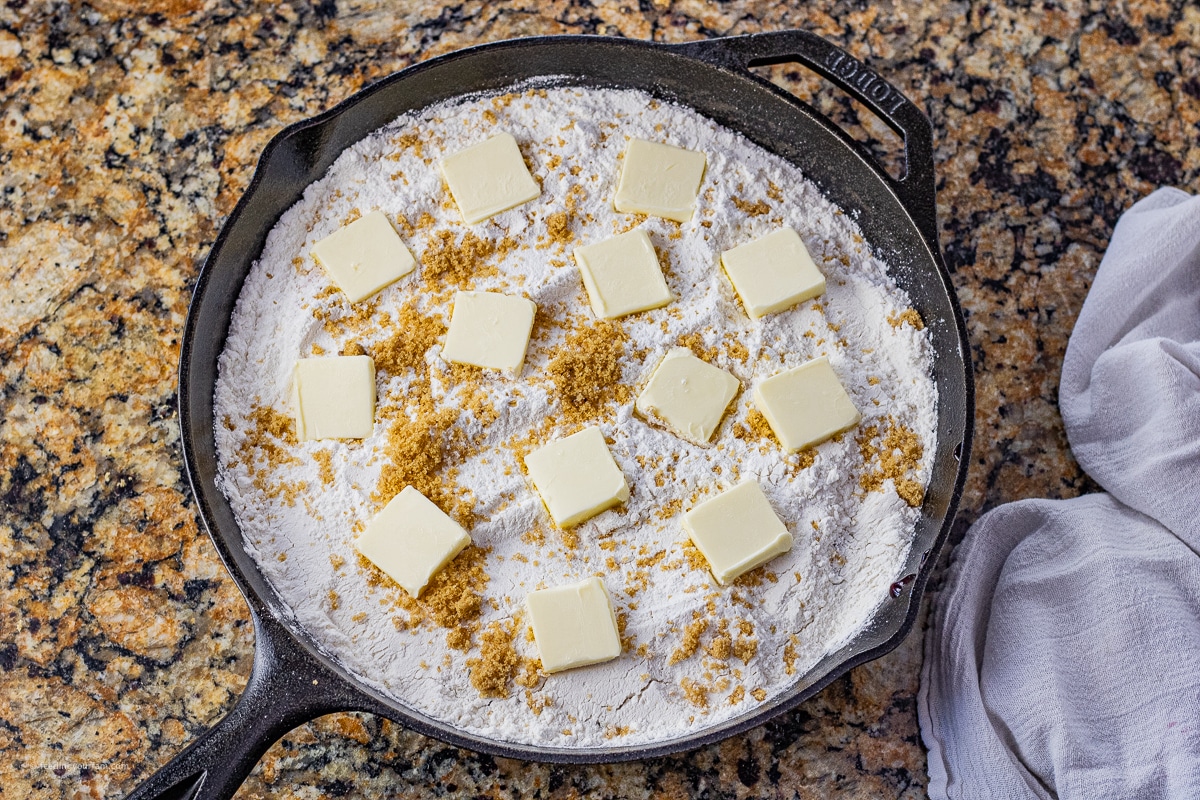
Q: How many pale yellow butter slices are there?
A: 13